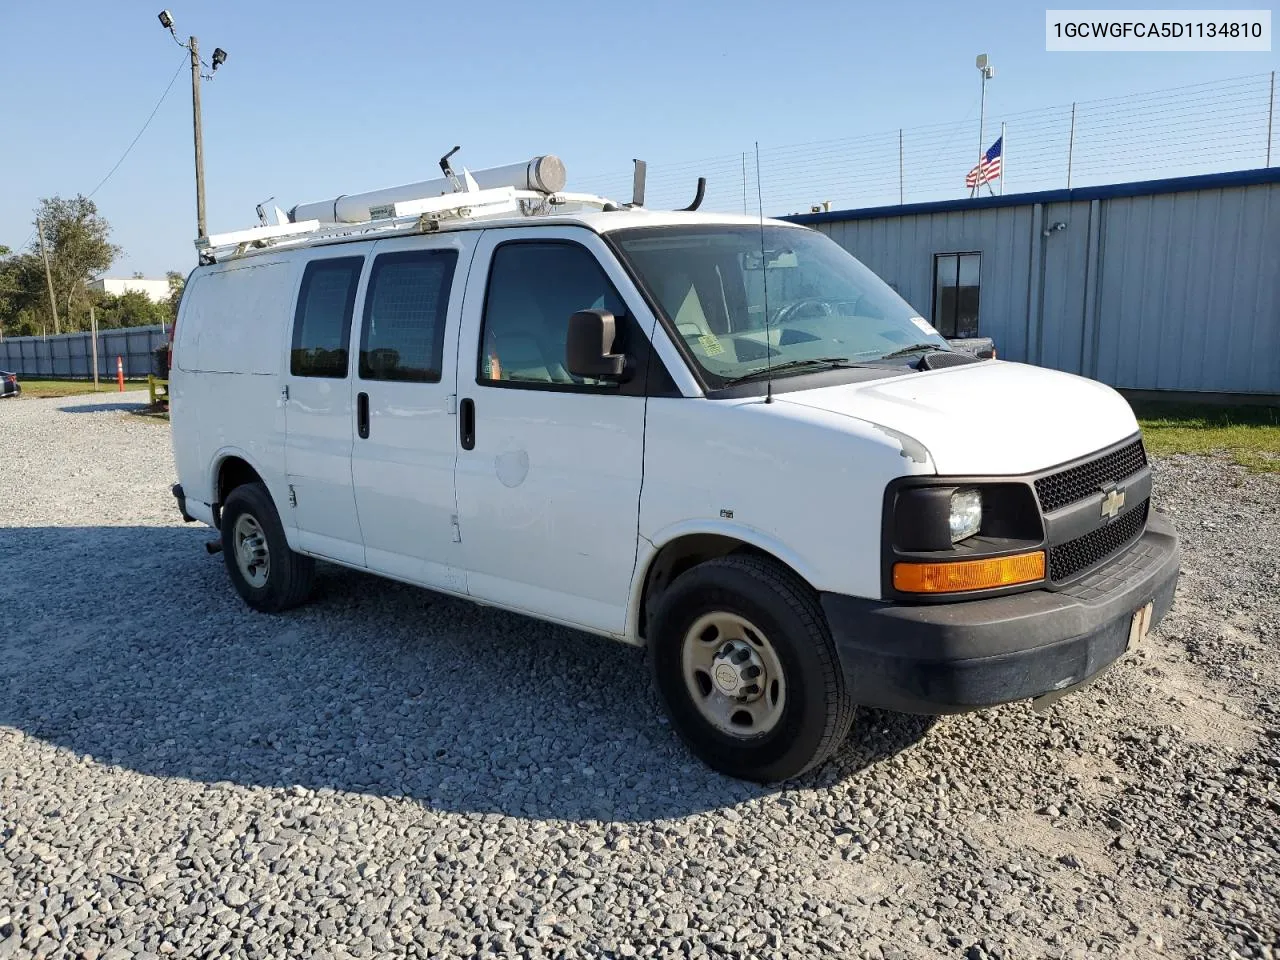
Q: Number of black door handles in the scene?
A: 2